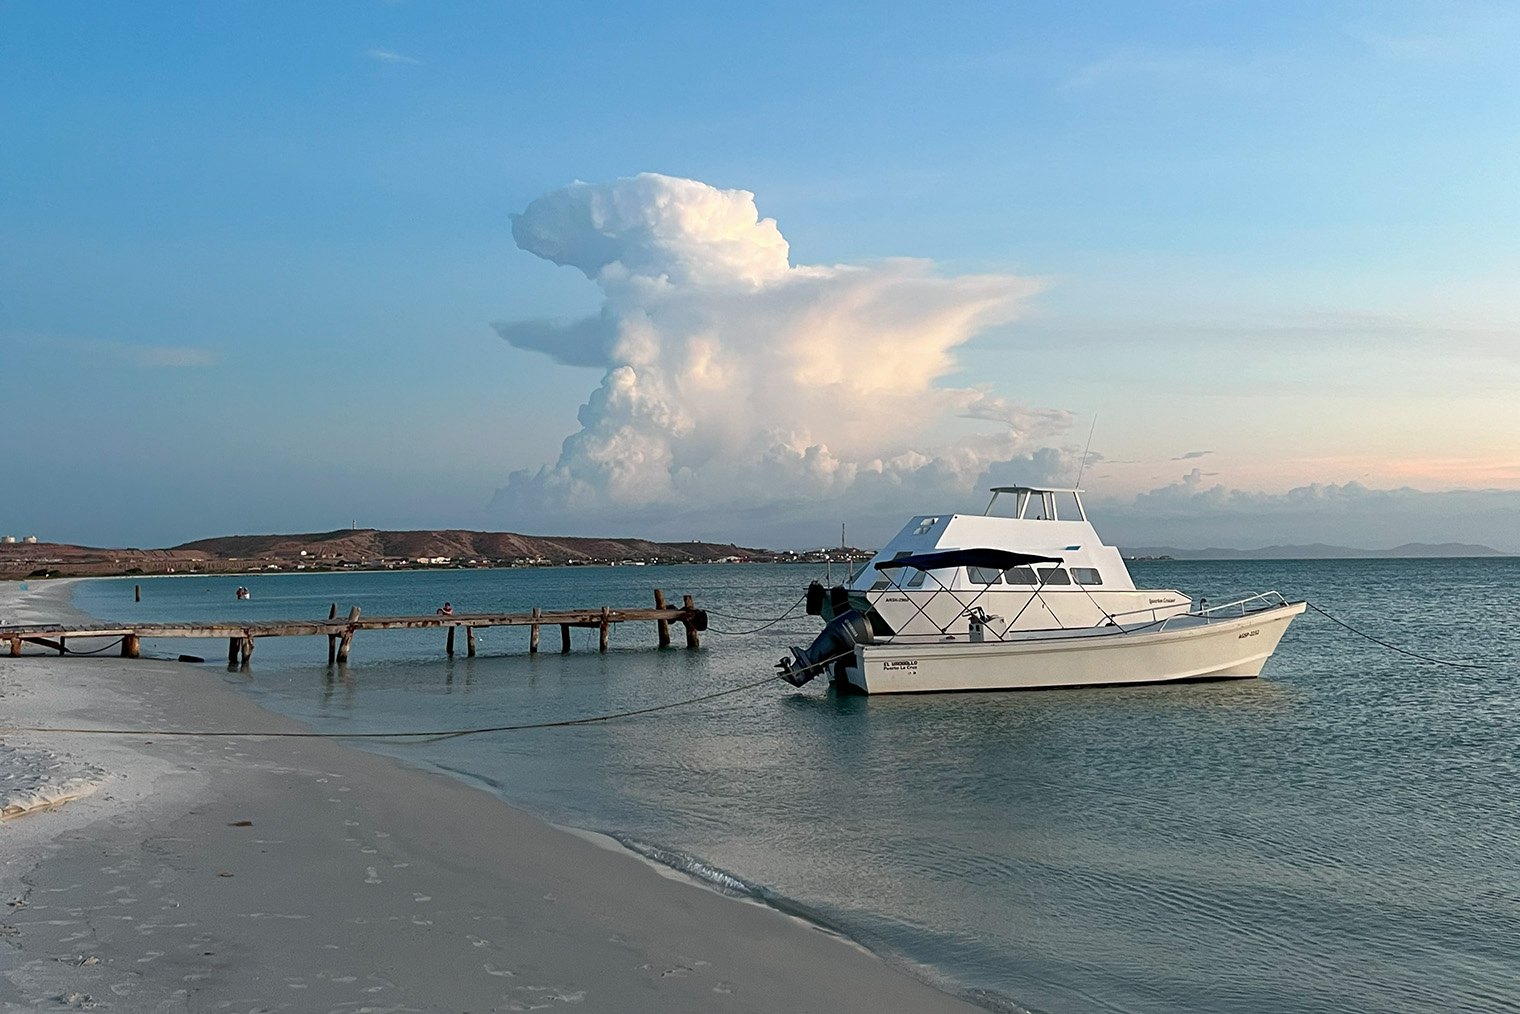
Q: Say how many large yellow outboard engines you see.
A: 0